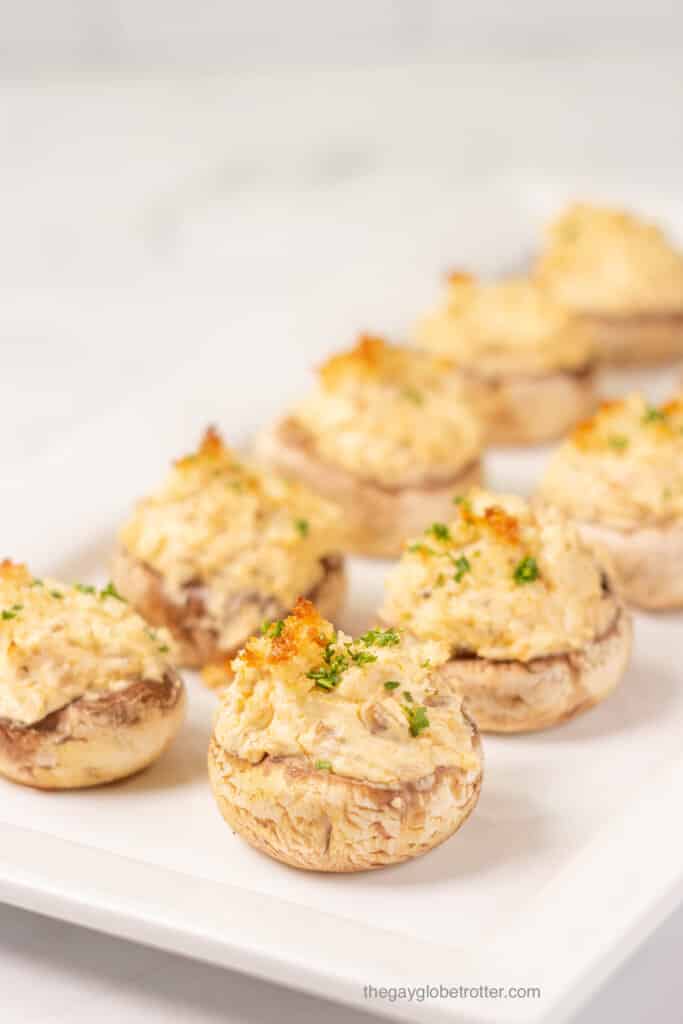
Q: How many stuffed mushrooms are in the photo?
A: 8